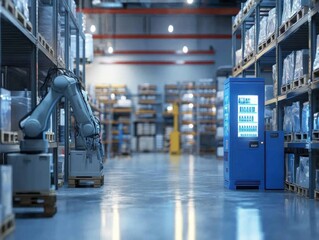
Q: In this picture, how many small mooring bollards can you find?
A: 0